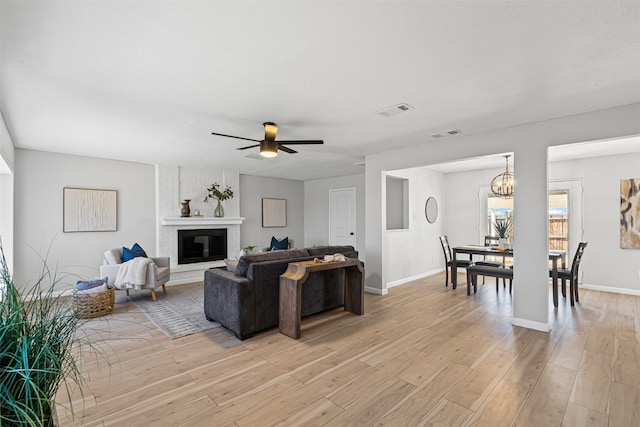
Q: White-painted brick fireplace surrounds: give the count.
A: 1